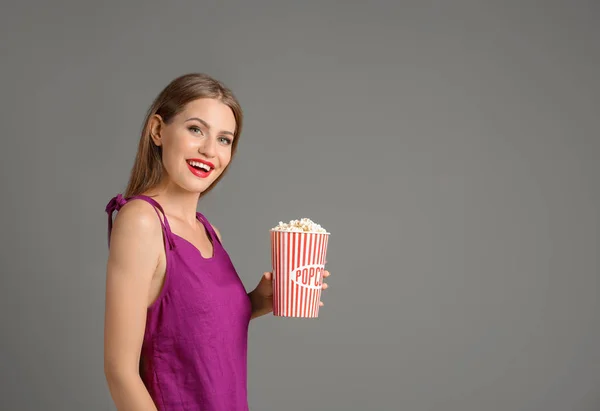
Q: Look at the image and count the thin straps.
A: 2